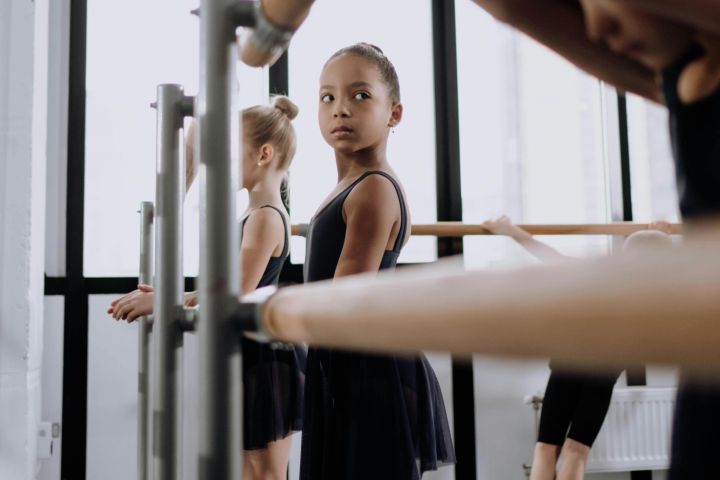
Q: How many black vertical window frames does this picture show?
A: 4